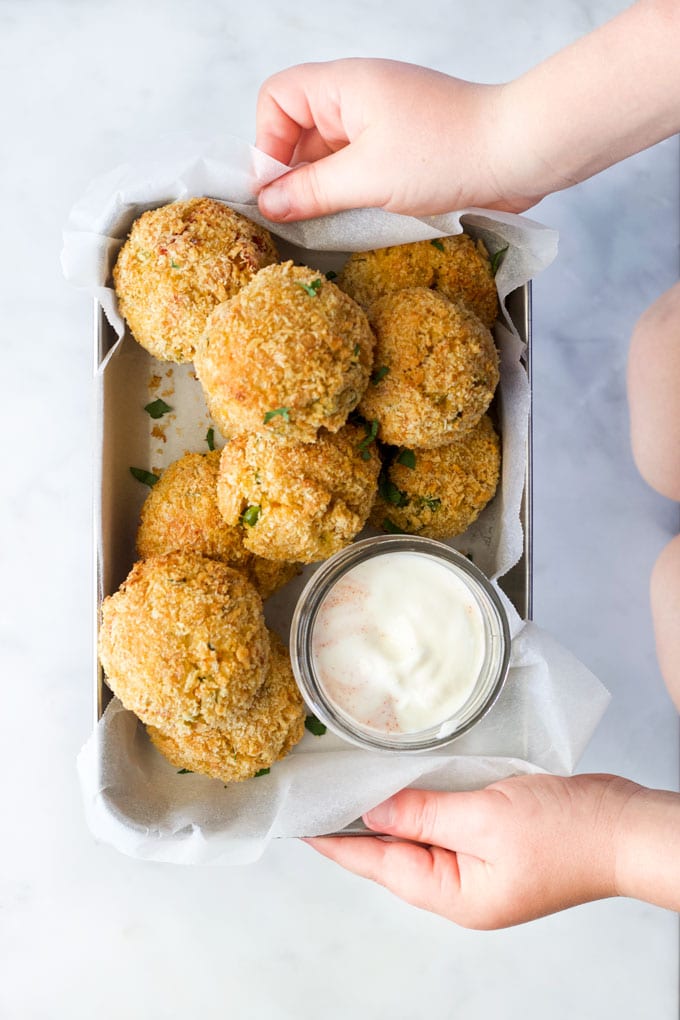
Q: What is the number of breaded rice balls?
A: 9